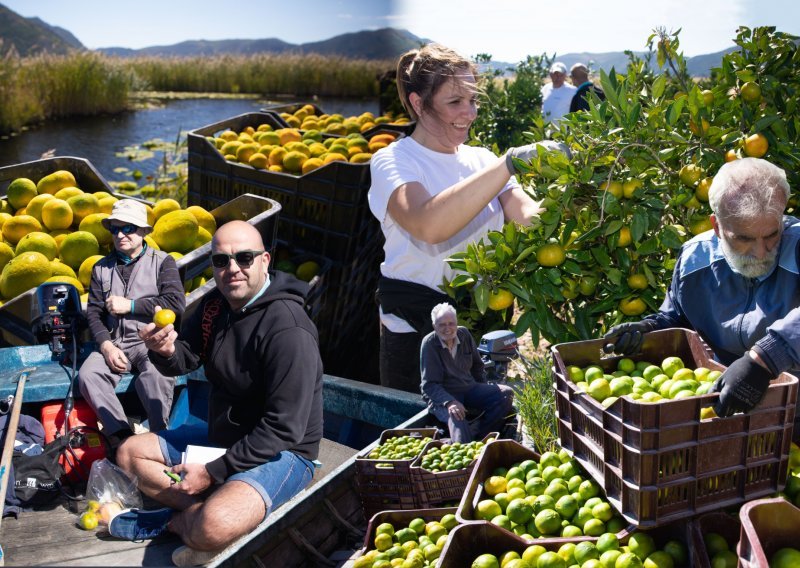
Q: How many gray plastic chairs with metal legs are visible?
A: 0